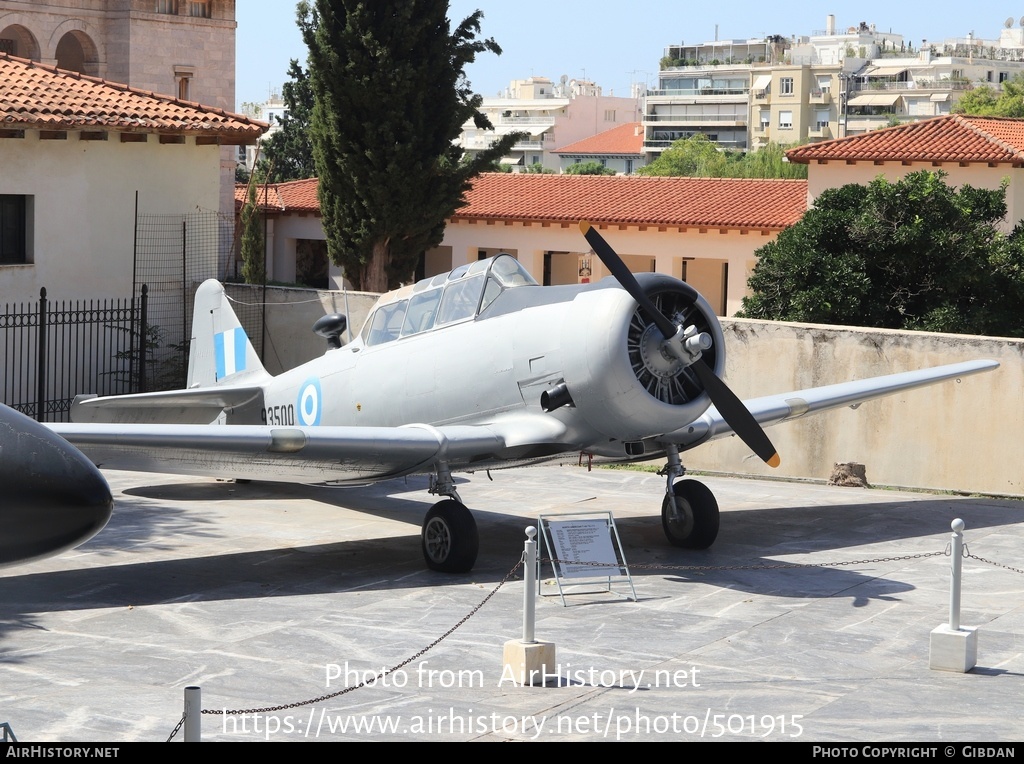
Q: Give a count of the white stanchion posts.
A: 3